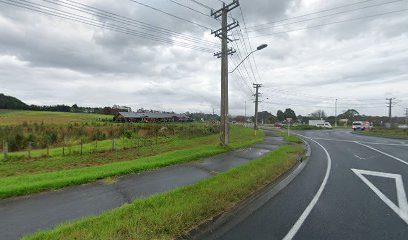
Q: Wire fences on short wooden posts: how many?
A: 1